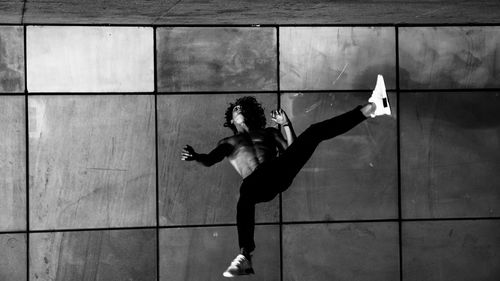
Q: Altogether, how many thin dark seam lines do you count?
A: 7